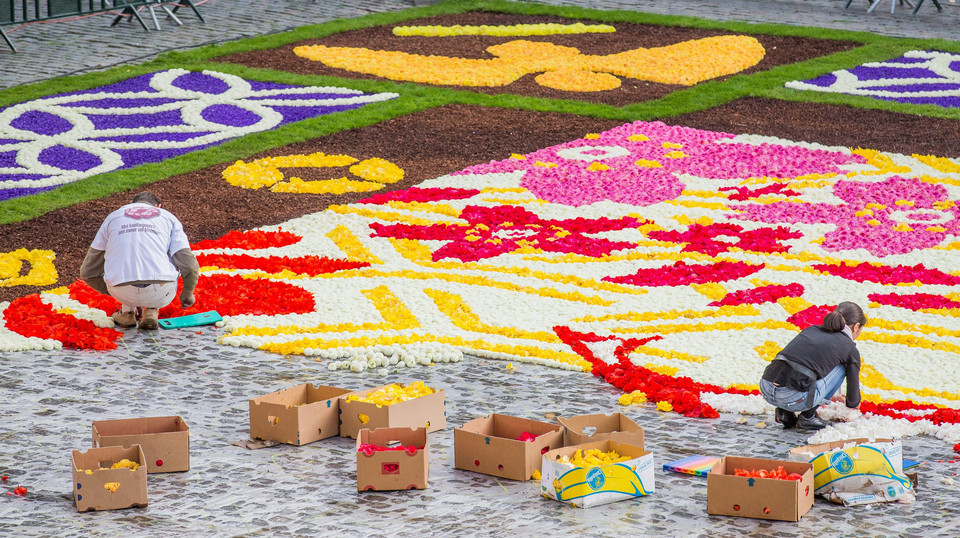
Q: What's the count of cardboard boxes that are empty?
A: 3